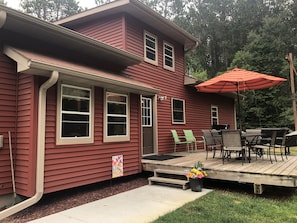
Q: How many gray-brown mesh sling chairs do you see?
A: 6